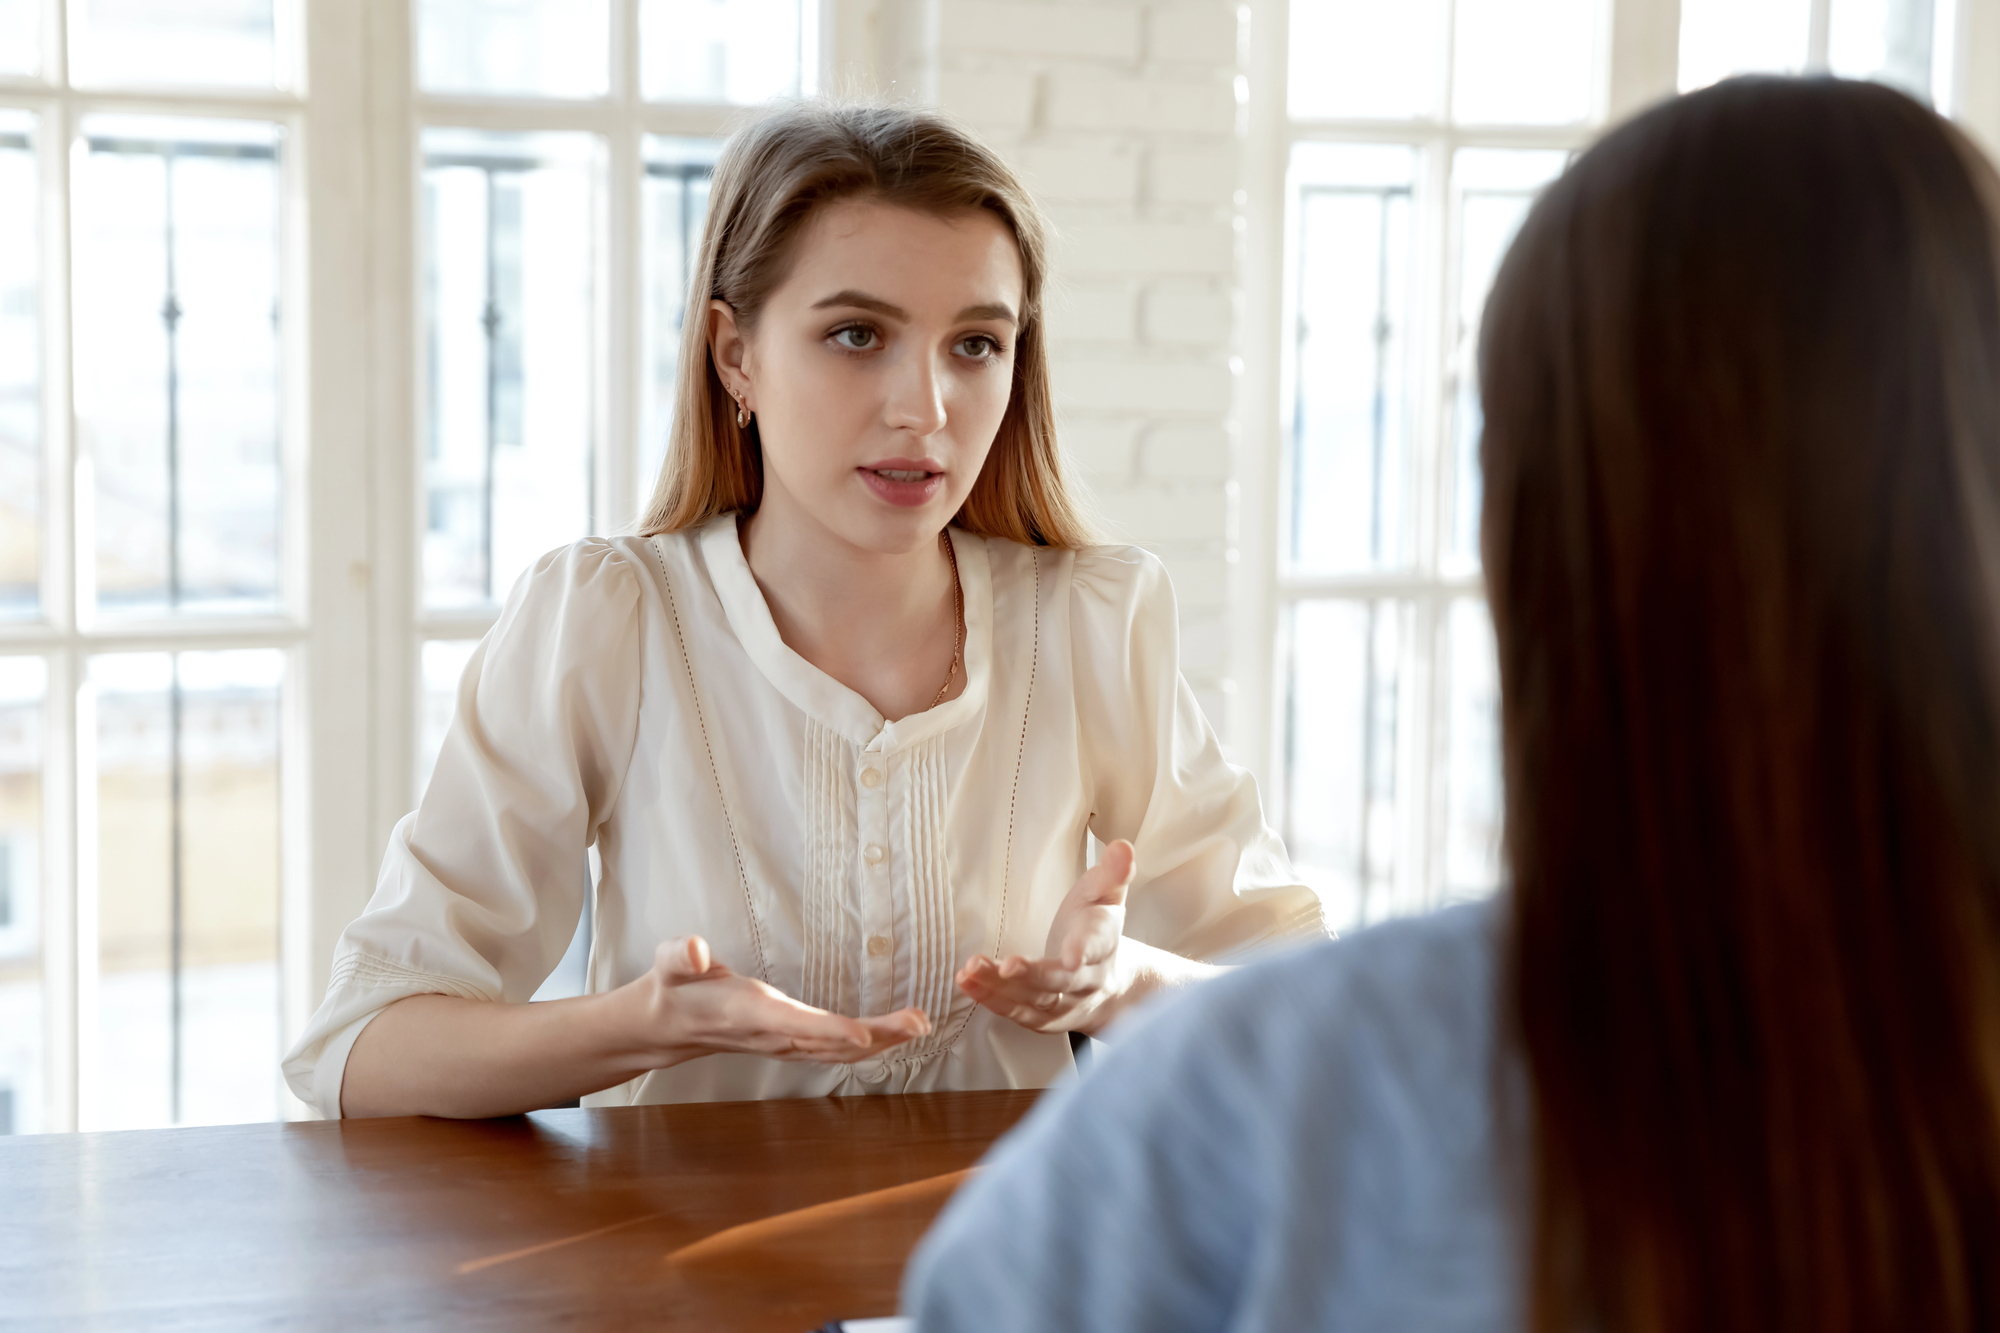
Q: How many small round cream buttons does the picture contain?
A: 3